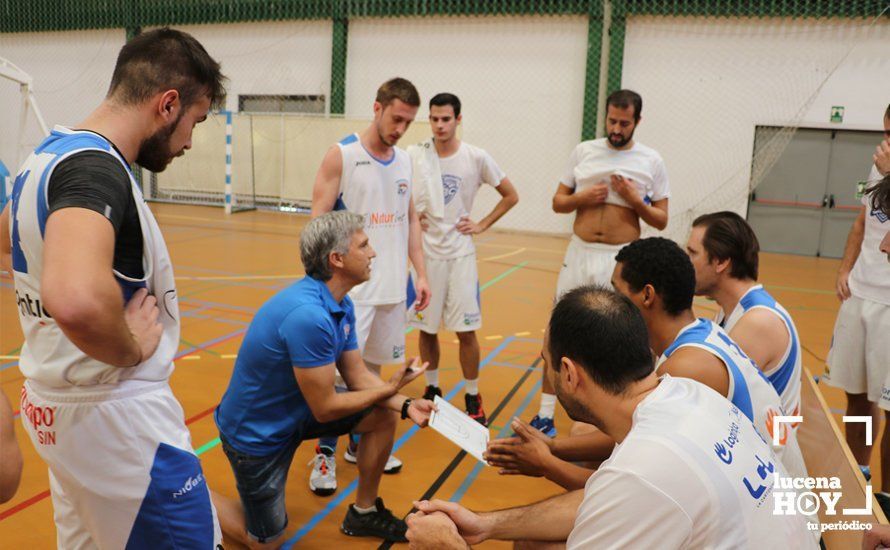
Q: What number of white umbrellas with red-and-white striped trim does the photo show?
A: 0